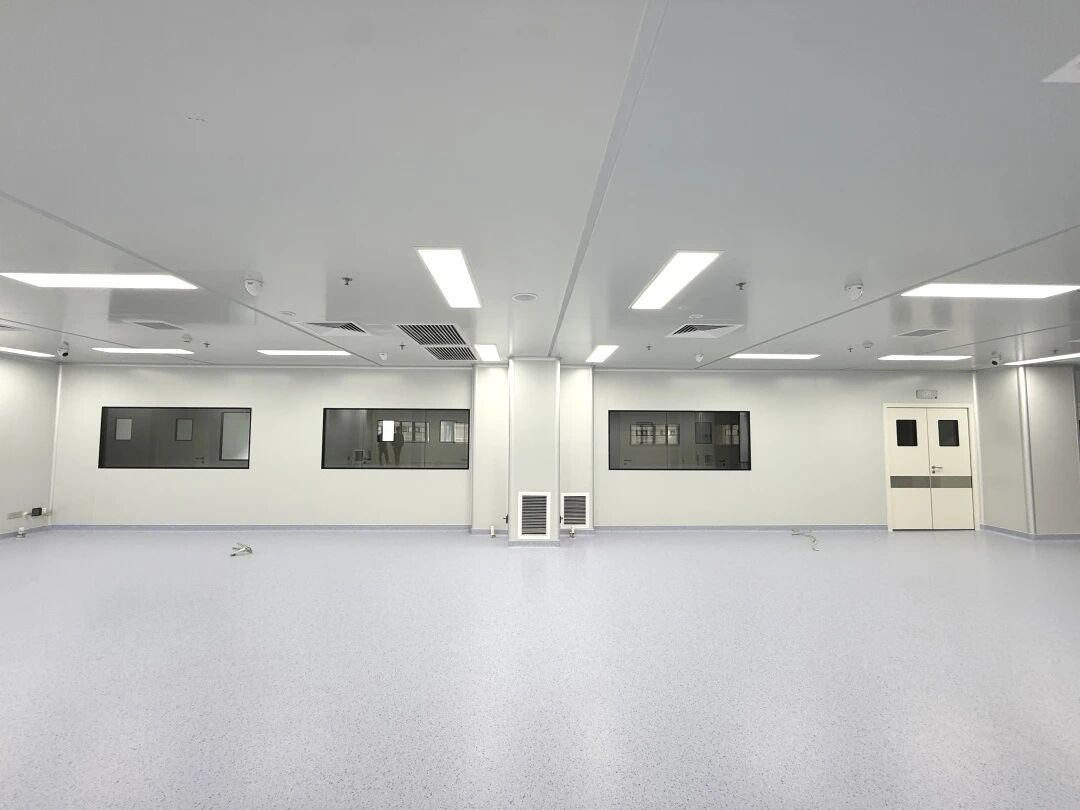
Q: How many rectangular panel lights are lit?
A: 12